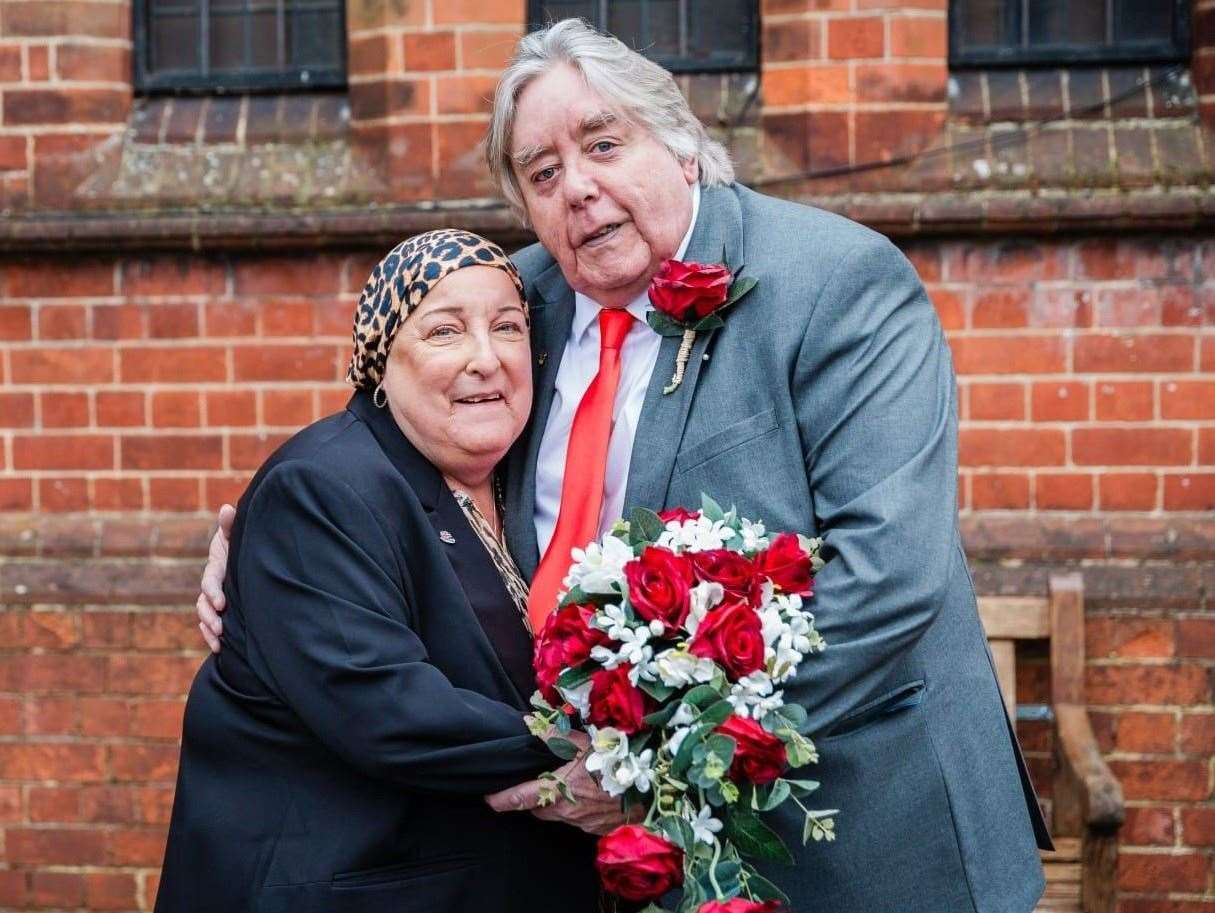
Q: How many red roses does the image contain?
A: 11